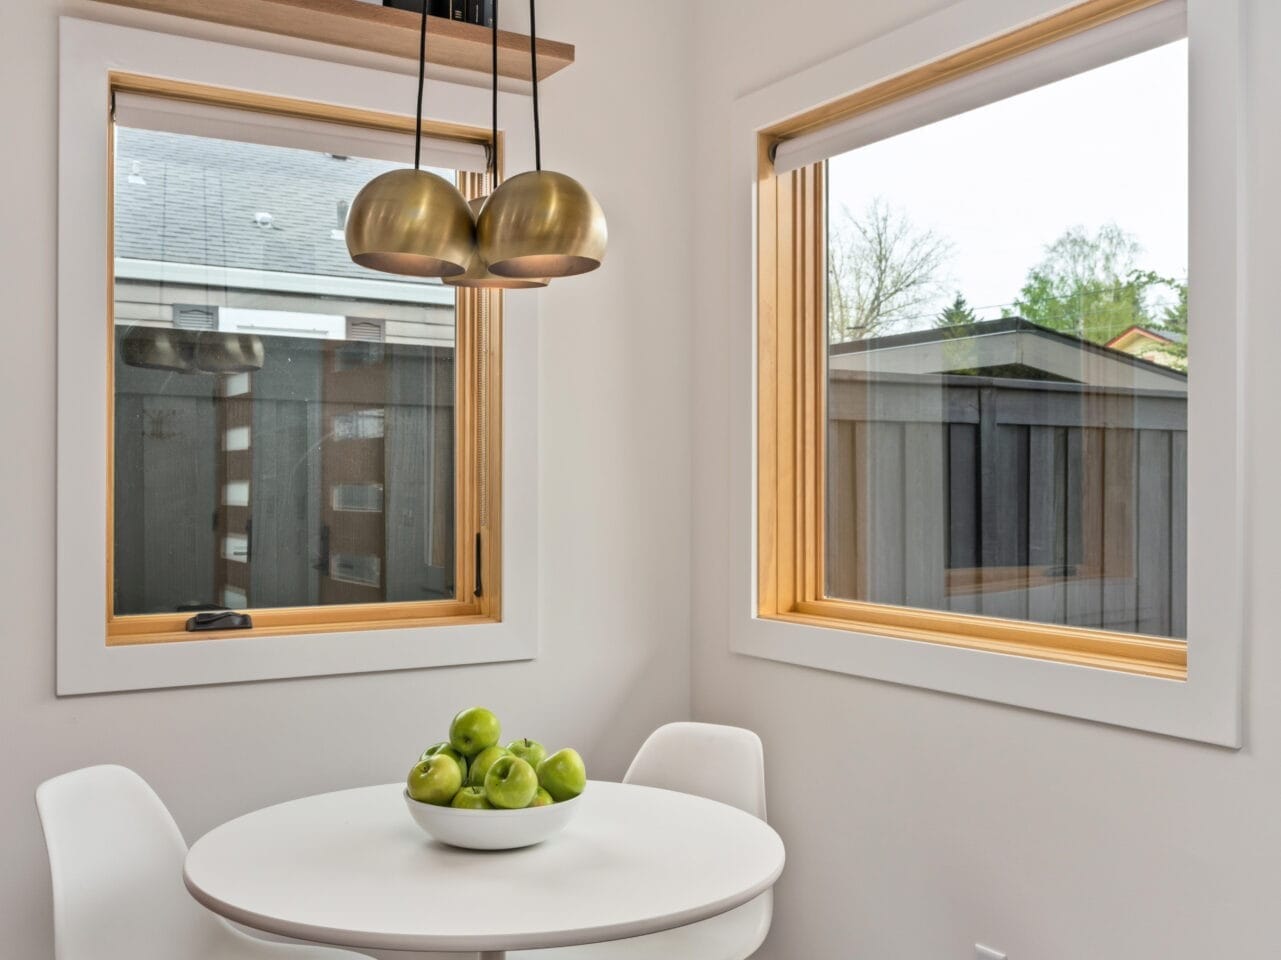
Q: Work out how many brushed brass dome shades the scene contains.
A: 3